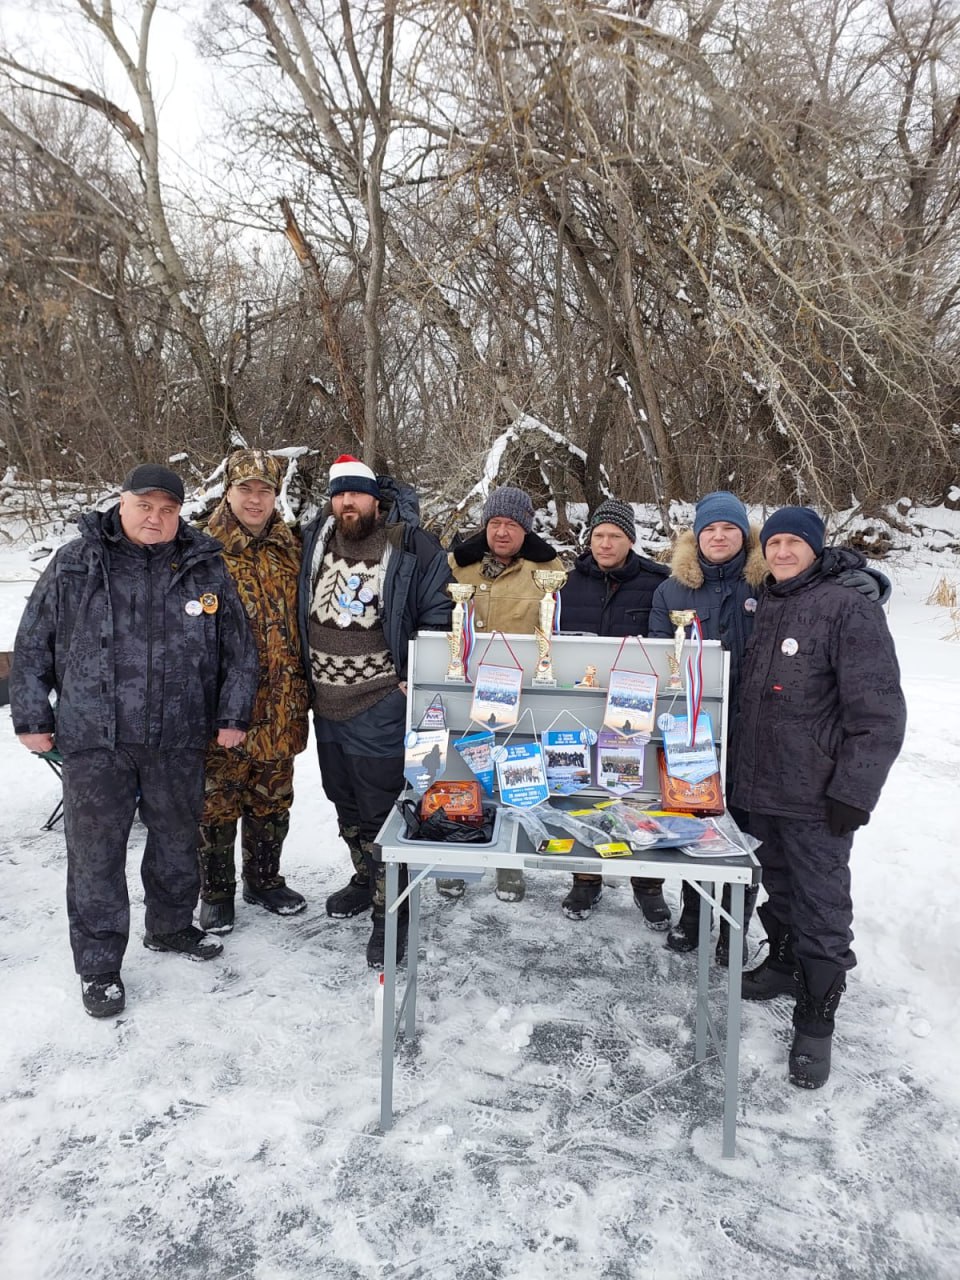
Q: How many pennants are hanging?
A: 8